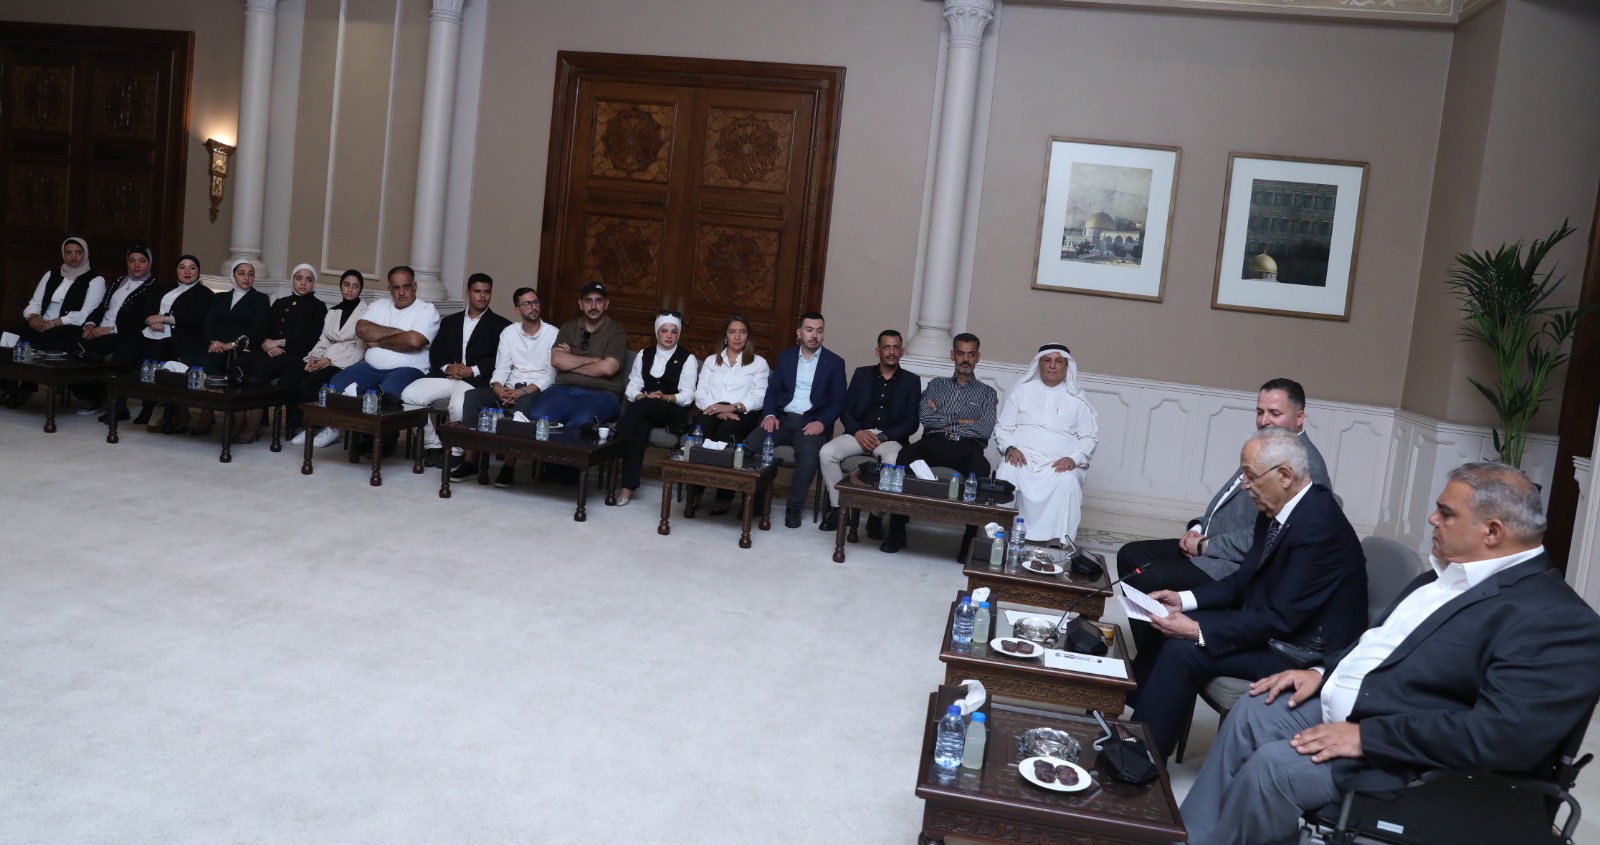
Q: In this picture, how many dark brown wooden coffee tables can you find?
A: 9